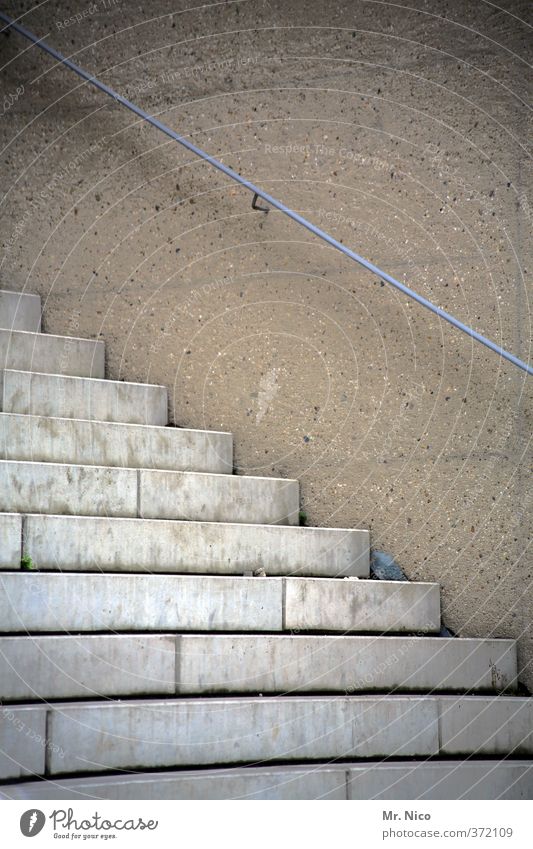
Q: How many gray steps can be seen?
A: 10